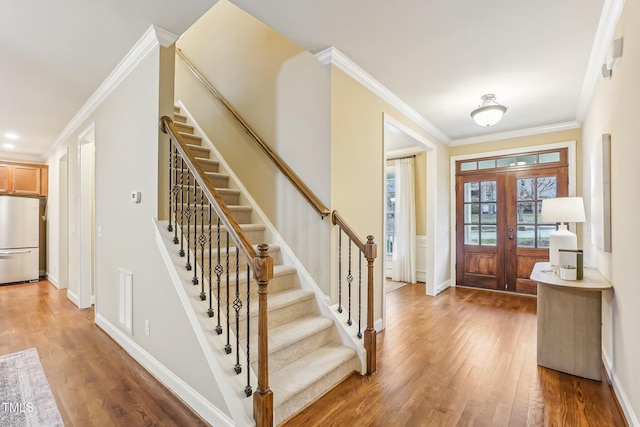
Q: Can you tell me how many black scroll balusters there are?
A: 6